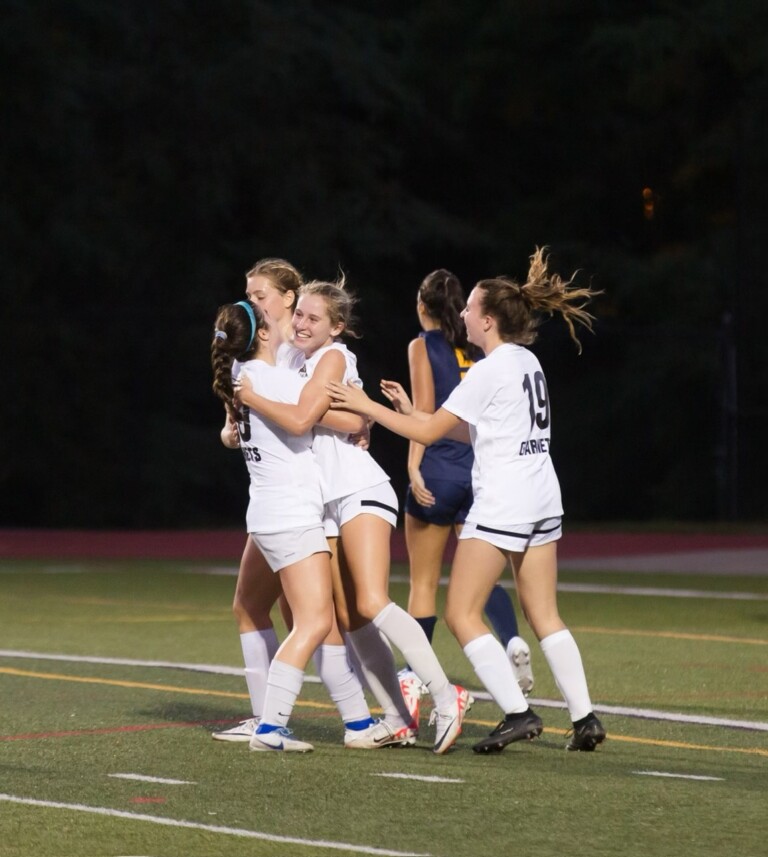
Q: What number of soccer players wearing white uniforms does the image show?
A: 4